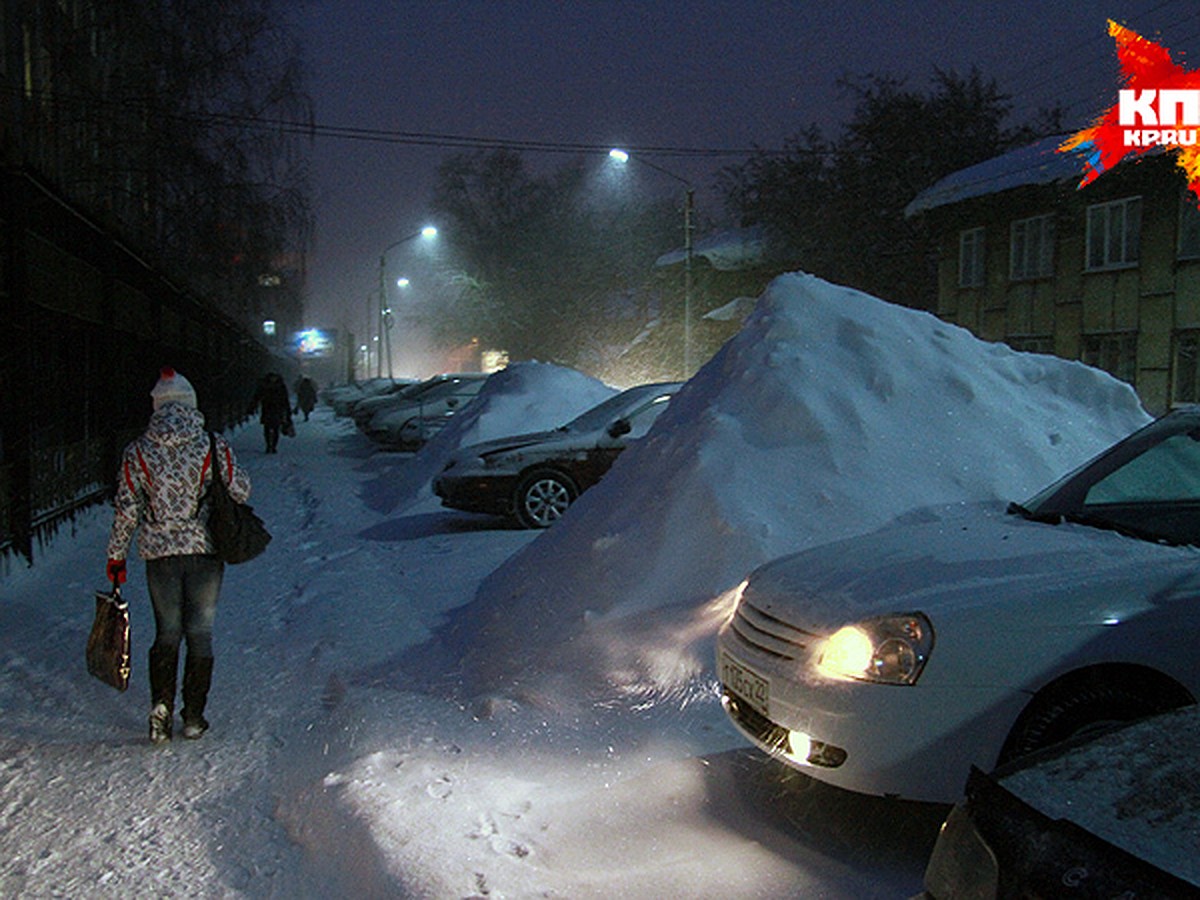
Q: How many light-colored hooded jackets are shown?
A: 1